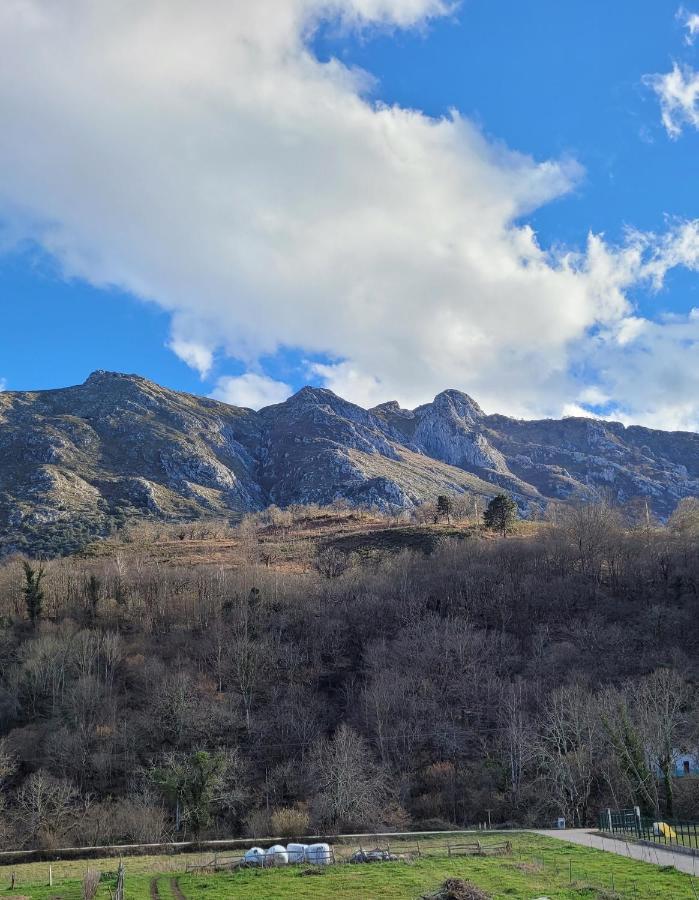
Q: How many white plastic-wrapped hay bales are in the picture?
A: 4